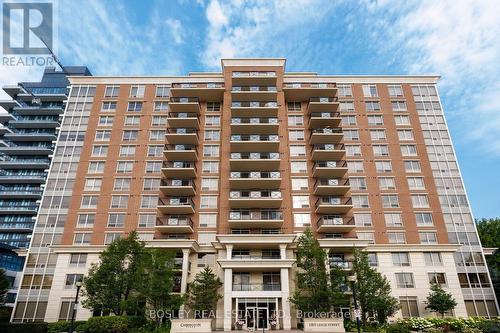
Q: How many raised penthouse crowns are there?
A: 1